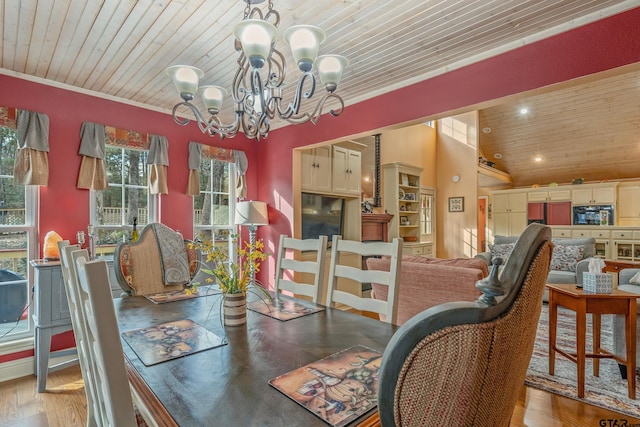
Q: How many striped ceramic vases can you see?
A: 1